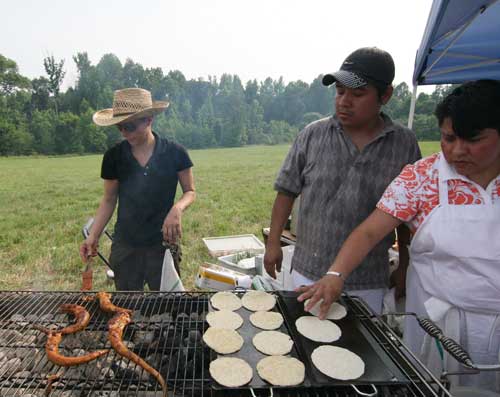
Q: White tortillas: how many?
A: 11